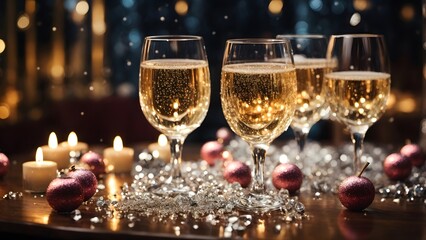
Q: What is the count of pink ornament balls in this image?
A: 11